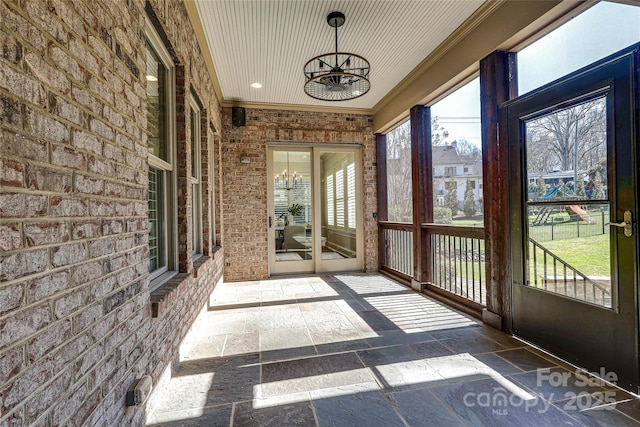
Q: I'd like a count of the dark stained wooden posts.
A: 3